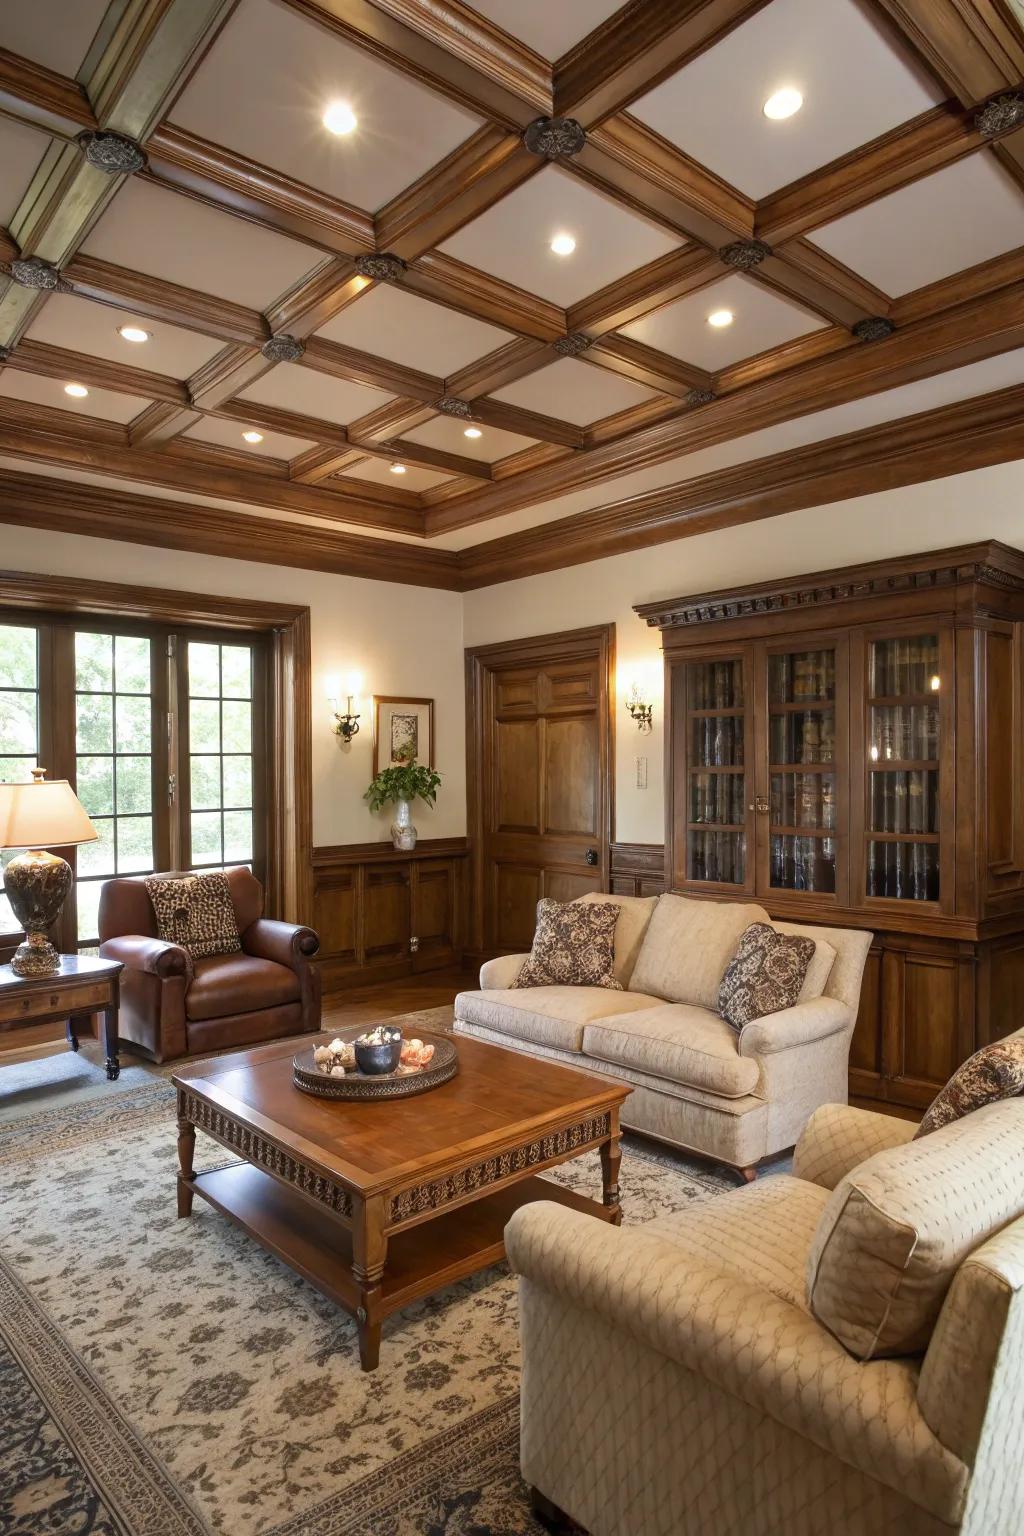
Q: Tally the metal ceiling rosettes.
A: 11